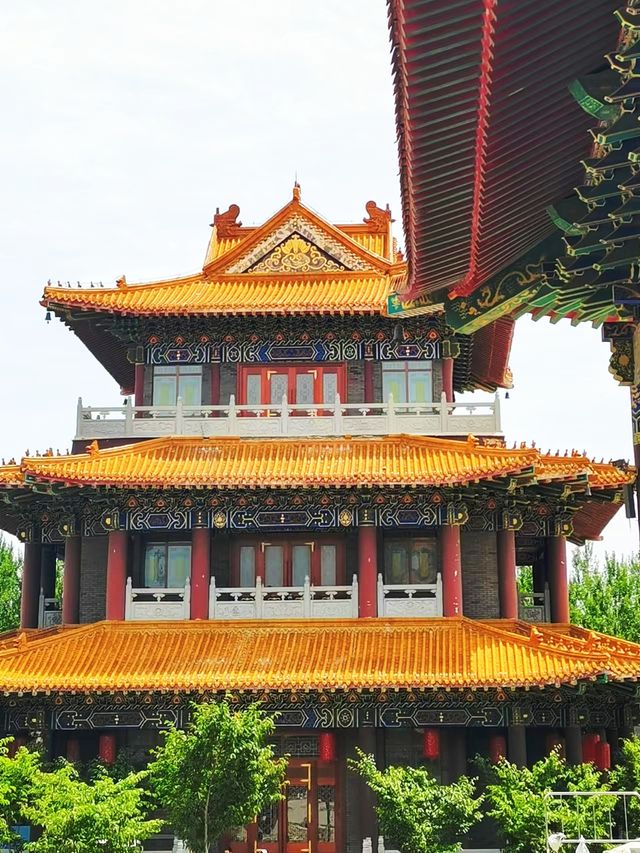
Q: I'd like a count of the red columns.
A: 12